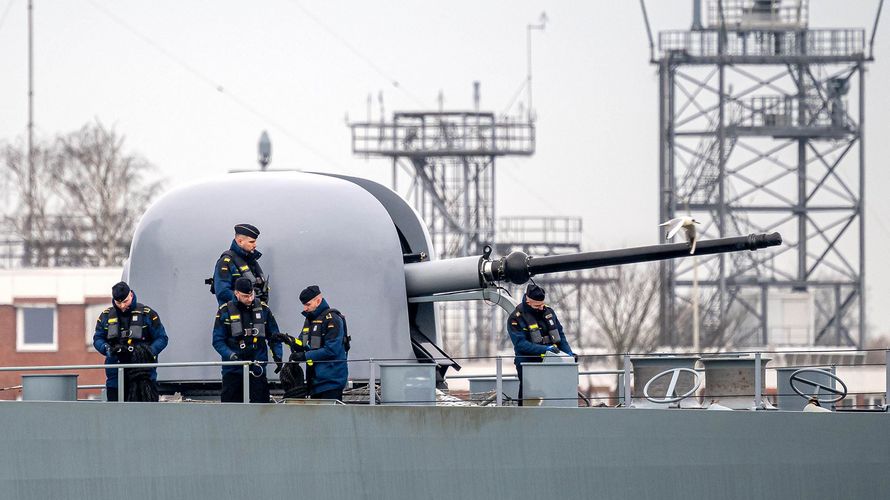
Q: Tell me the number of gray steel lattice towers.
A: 3